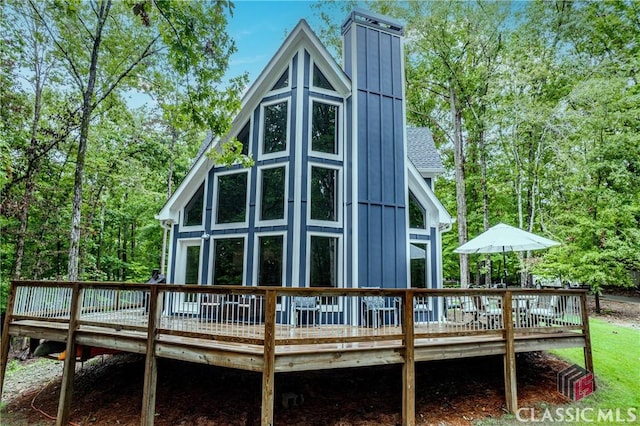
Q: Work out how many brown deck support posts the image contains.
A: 7